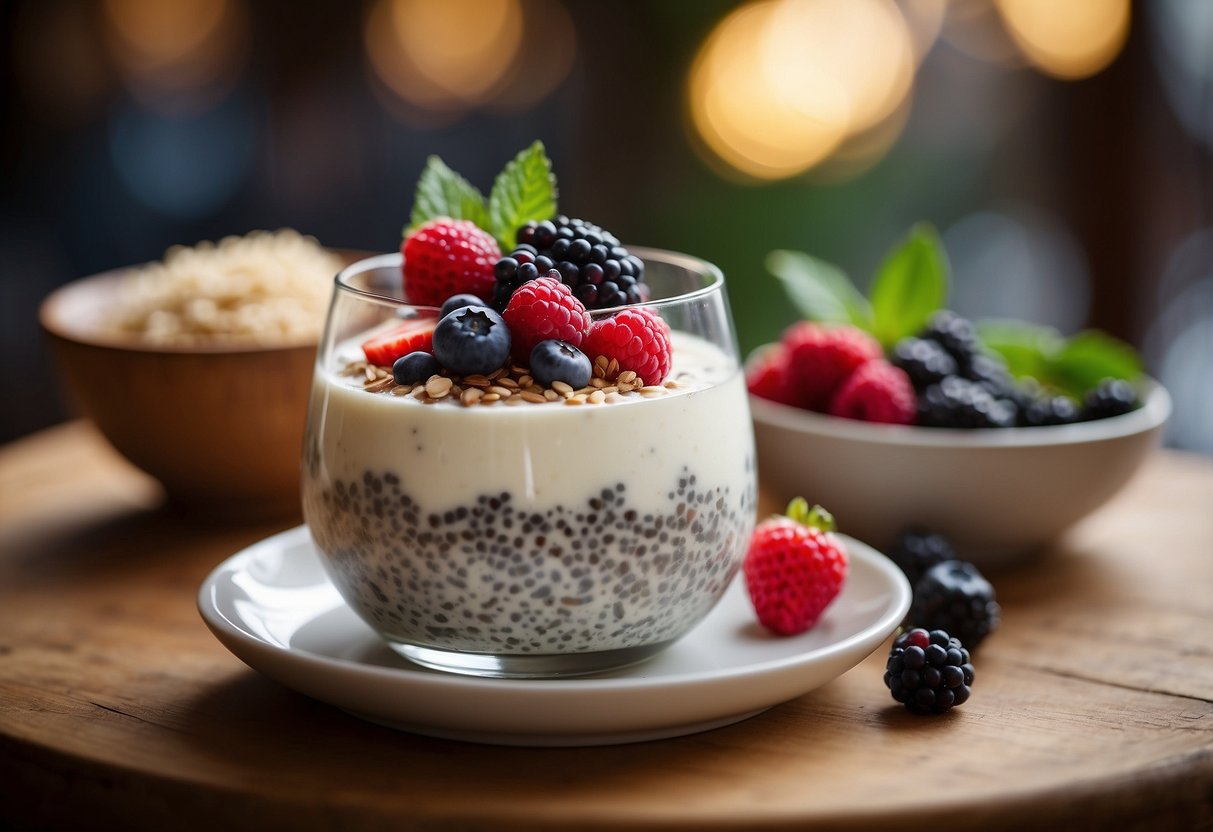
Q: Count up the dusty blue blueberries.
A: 4